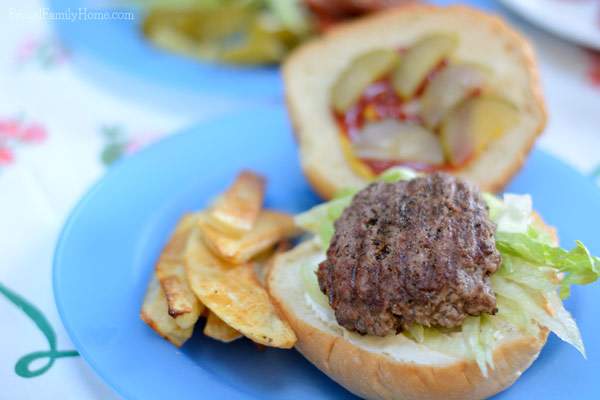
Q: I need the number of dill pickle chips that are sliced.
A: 5